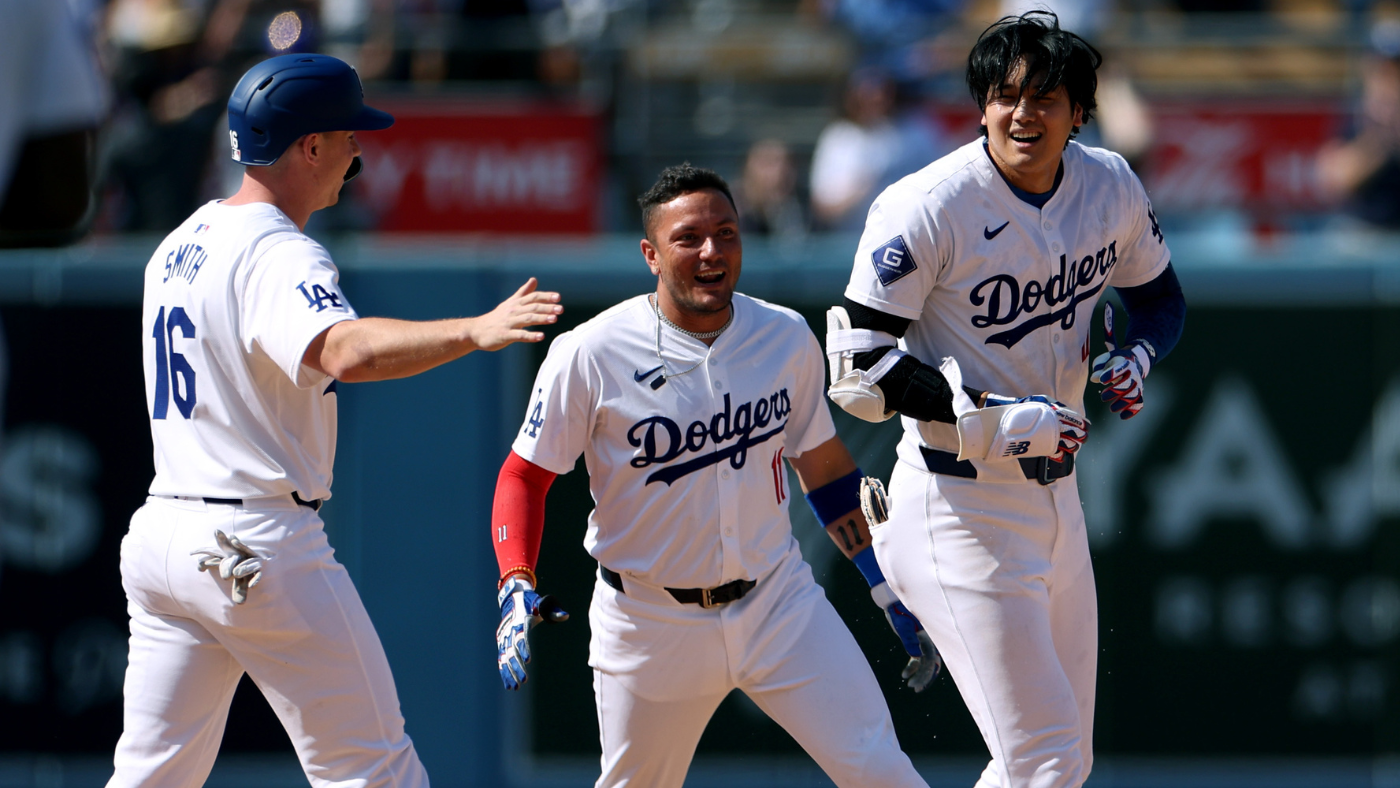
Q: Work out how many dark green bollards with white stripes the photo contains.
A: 0